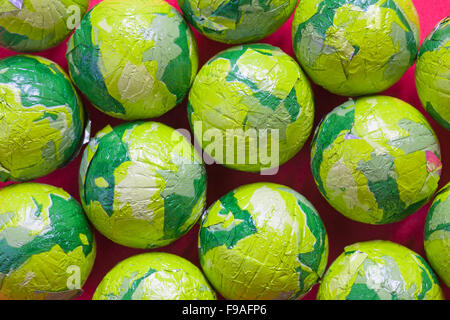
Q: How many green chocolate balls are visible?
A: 14